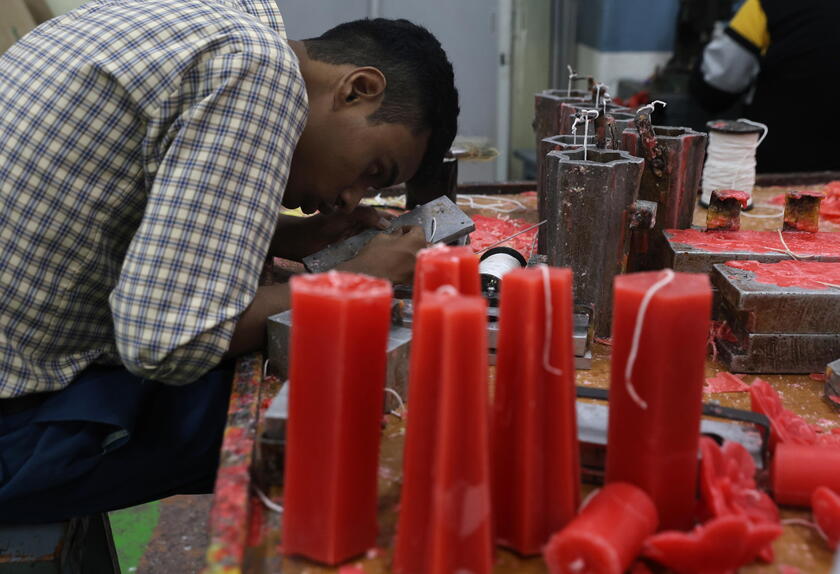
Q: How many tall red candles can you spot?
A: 5